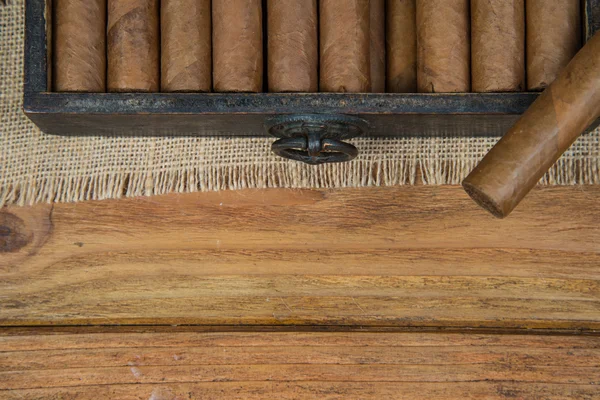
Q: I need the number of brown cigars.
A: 12